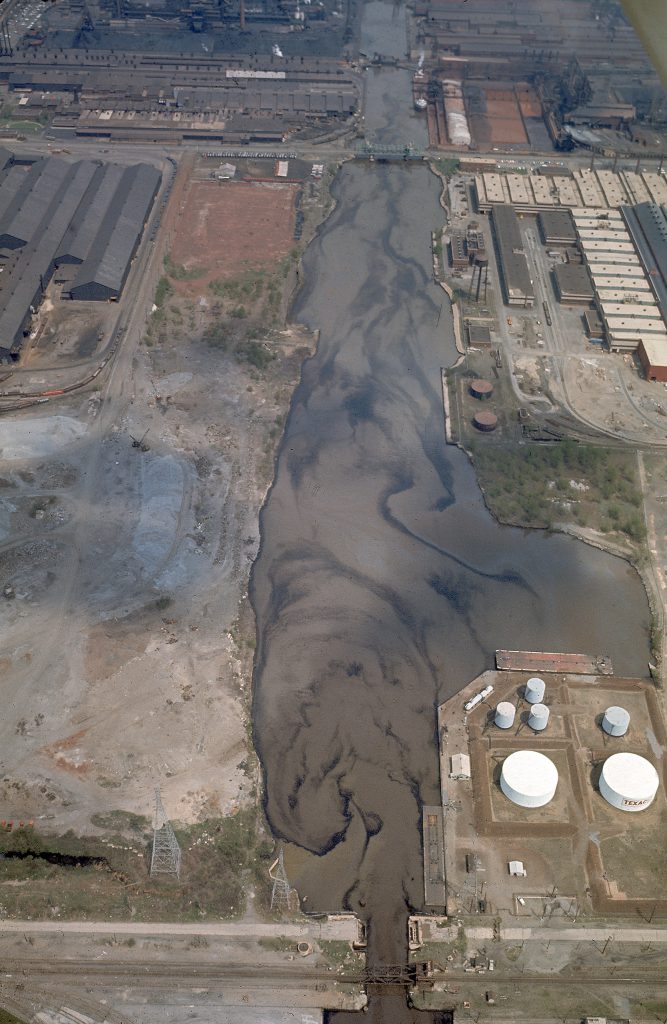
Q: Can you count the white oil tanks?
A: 6